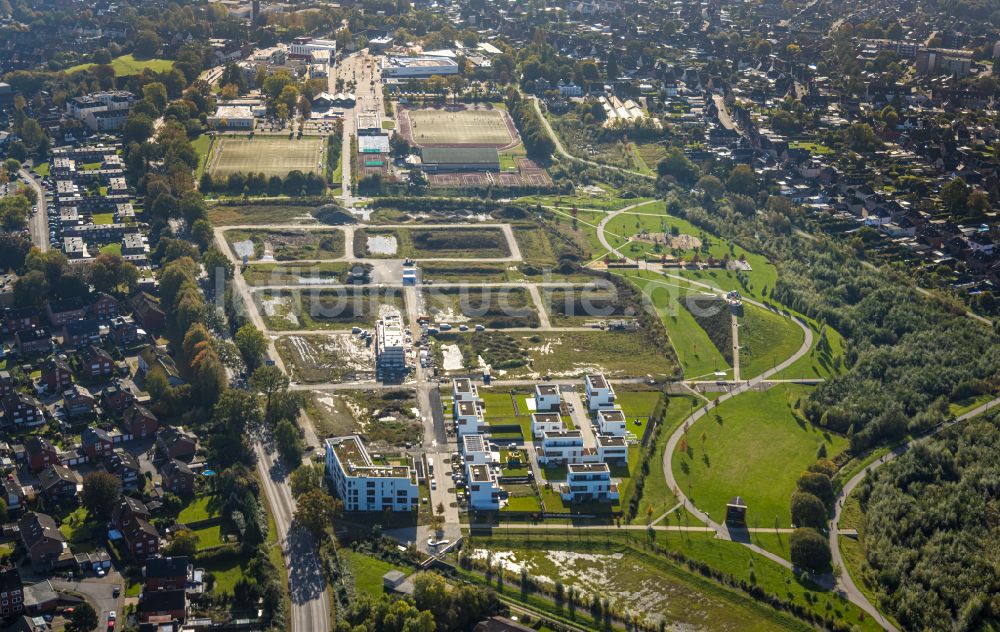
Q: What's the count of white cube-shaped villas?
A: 11